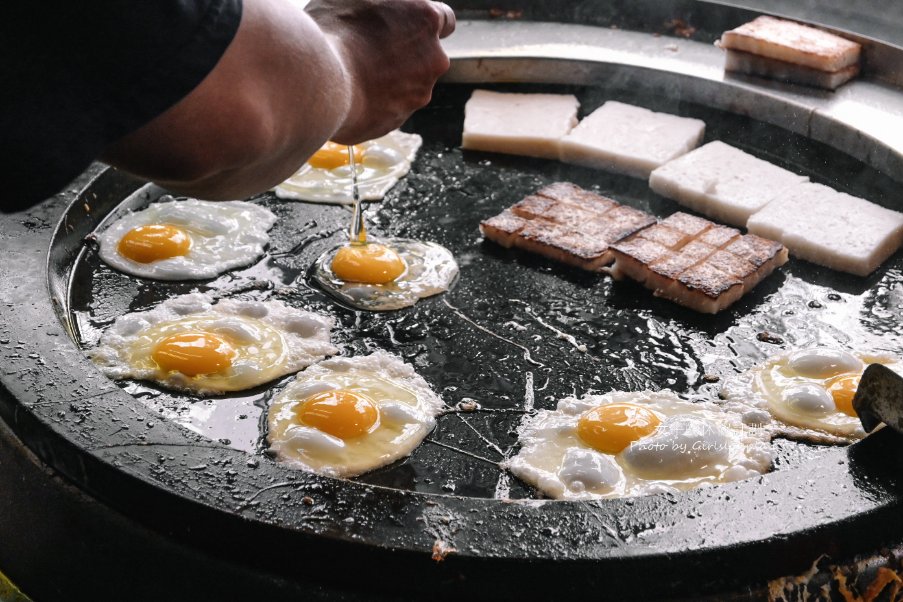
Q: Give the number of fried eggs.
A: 7